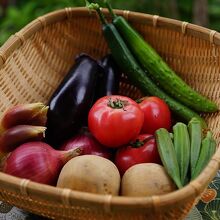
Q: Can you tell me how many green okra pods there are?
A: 4